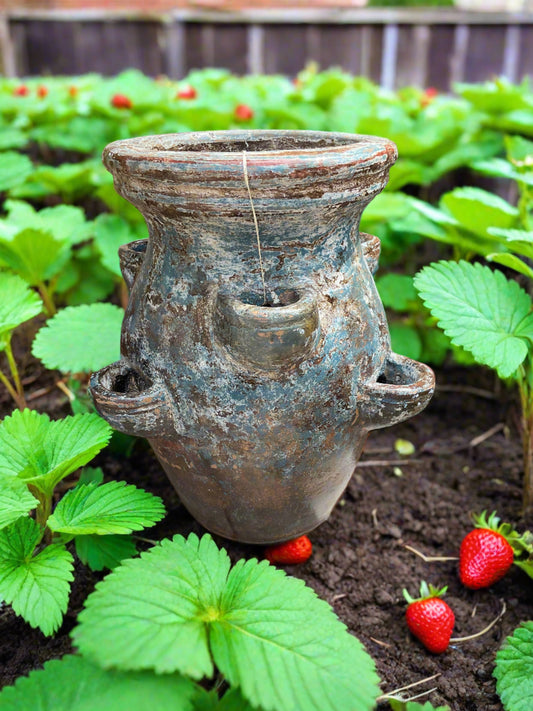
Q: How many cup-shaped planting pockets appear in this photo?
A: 5